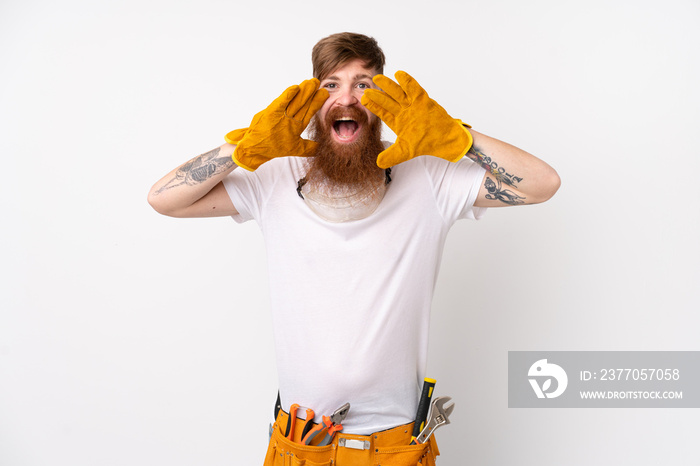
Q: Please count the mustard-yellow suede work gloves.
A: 2